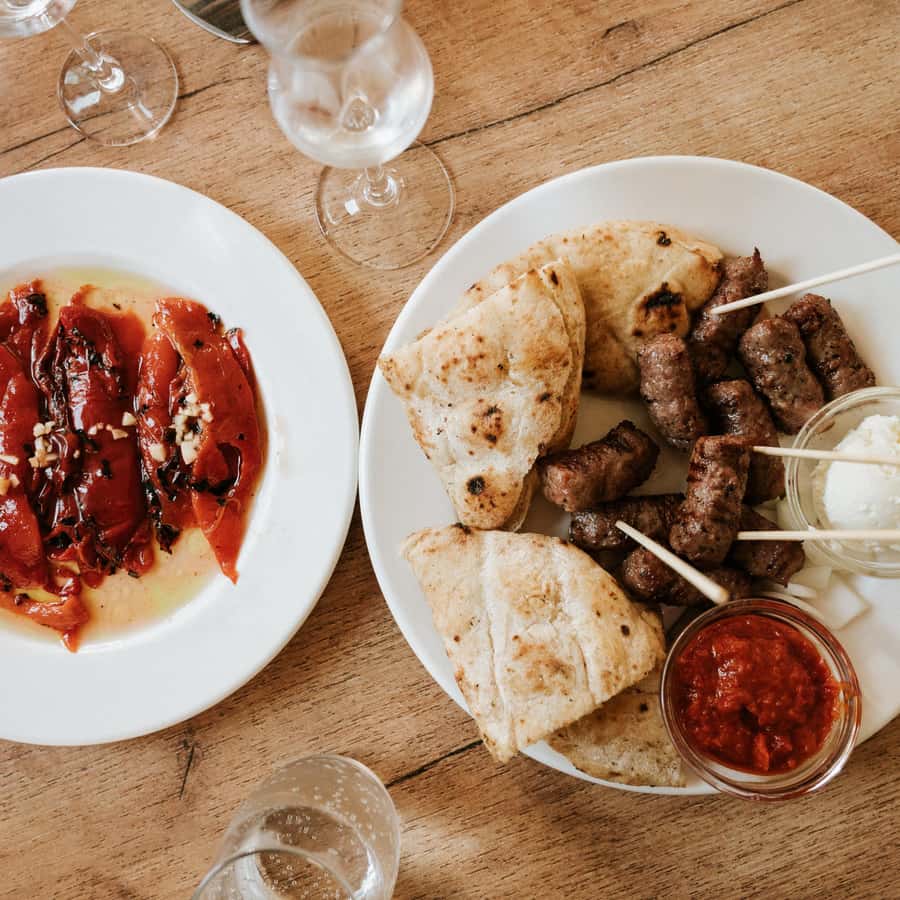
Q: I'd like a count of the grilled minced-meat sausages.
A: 10